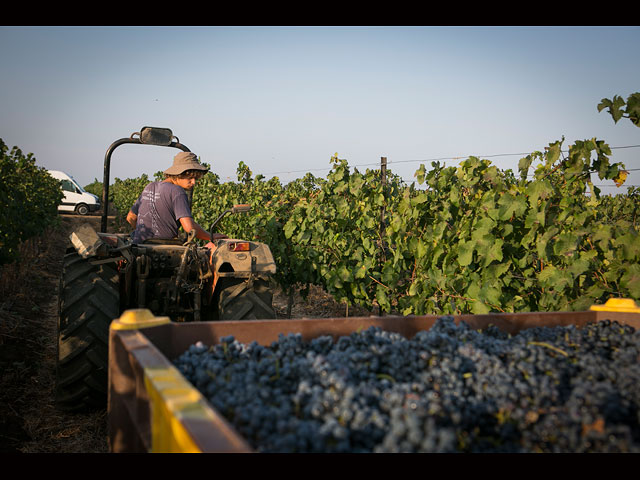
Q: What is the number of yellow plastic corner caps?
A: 2